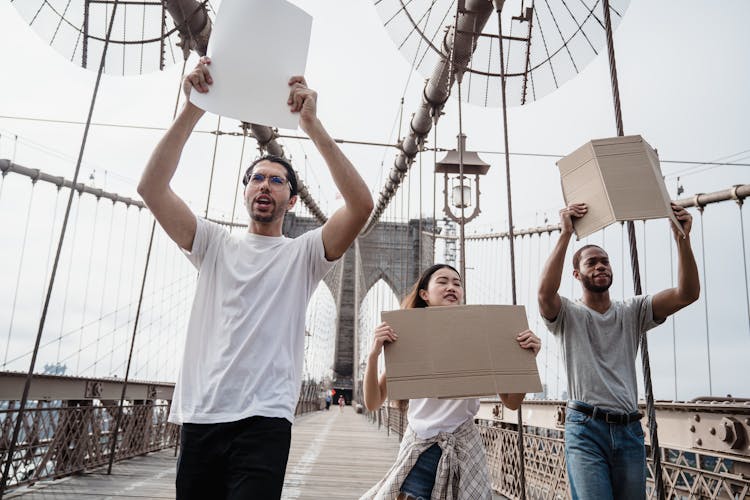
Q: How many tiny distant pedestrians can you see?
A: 2